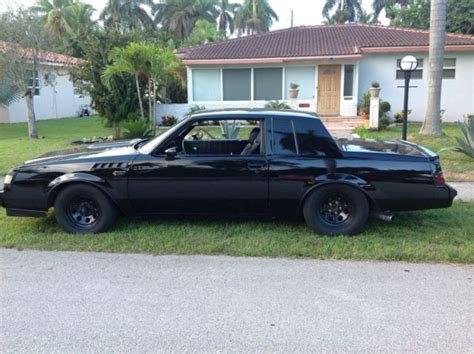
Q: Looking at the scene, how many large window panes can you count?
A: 4